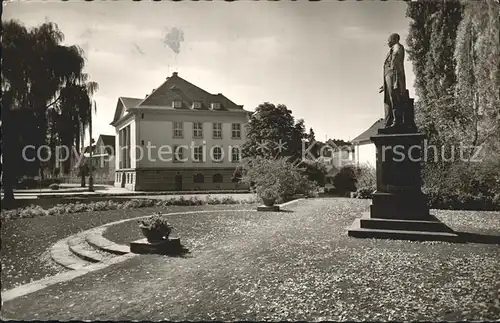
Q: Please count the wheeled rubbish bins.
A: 0